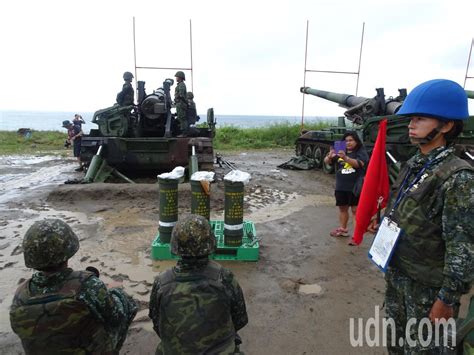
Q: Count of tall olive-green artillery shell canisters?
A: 3